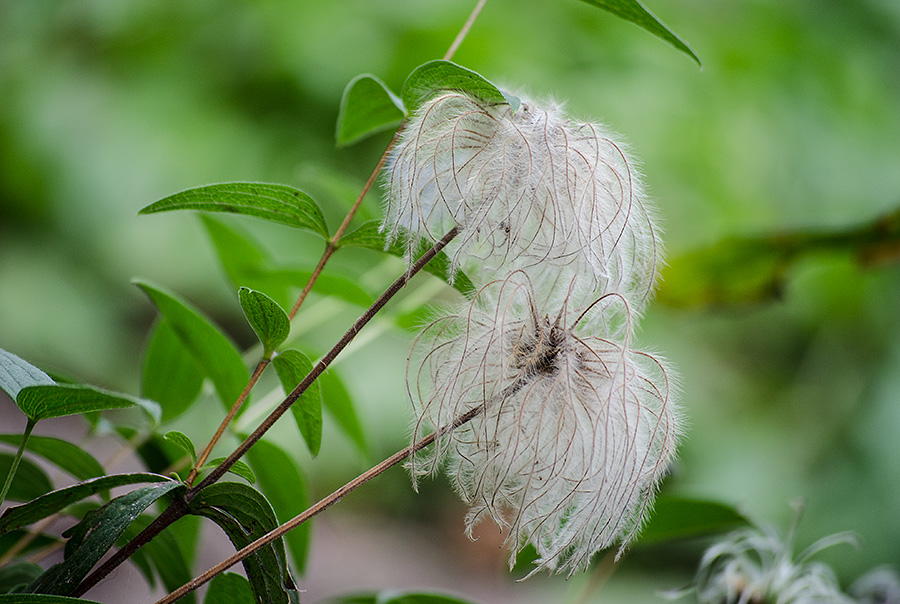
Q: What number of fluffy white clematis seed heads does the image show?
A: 2